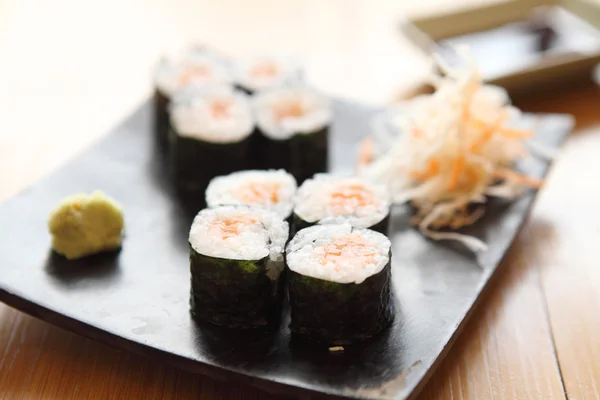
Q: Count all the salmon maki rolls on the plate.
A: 8